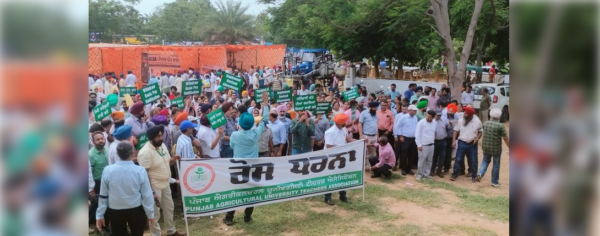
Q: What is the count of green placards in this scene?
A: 13